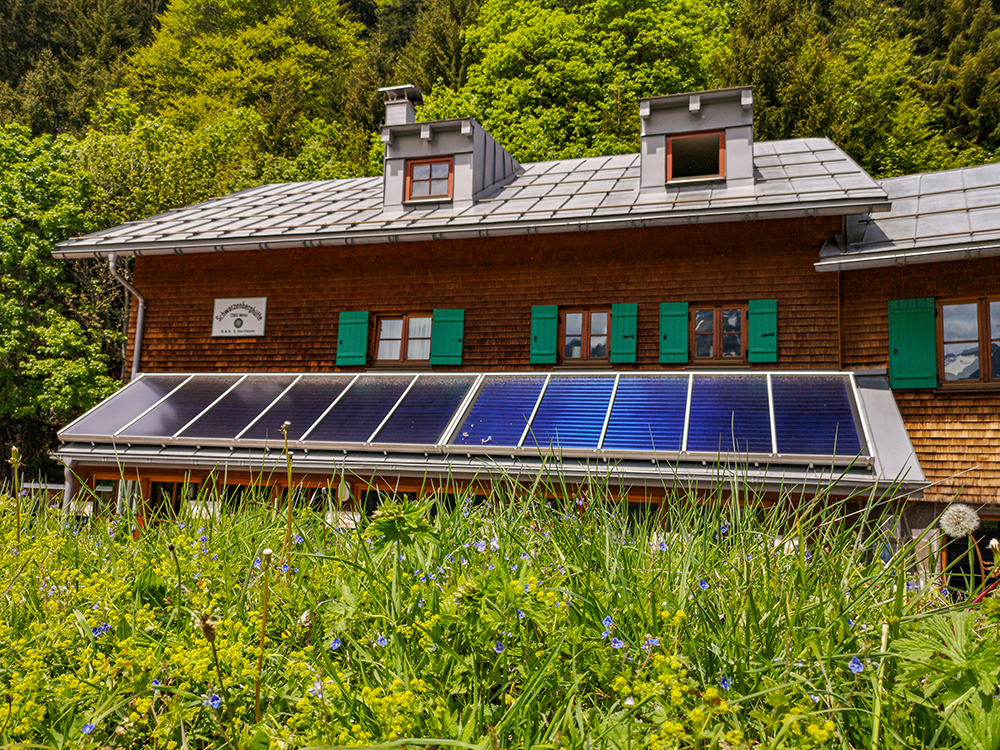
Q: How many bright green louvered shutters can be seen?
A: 7